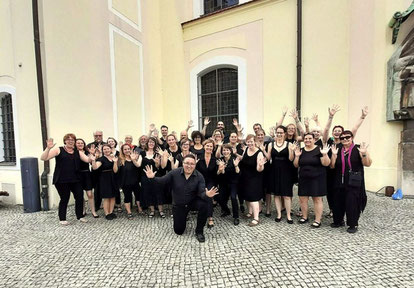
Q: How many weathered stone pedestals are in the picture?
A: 1